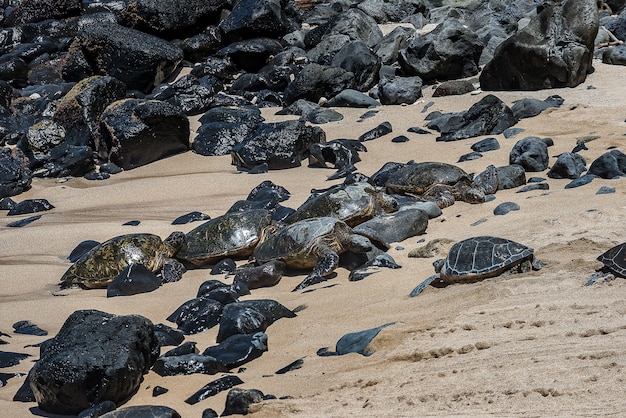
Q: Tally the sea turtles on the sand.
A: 7